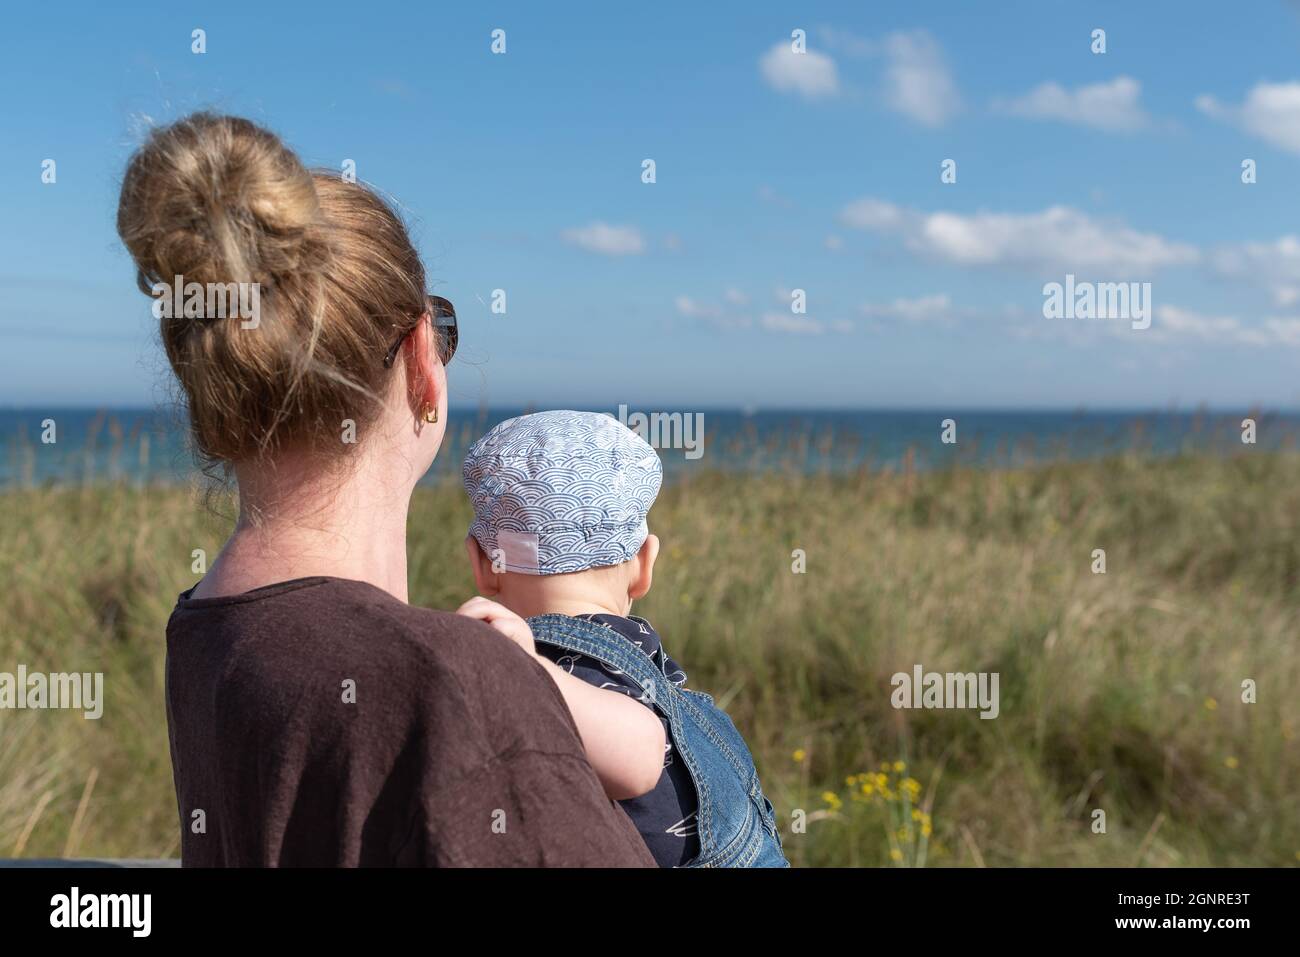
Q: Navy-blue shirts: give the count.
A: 1